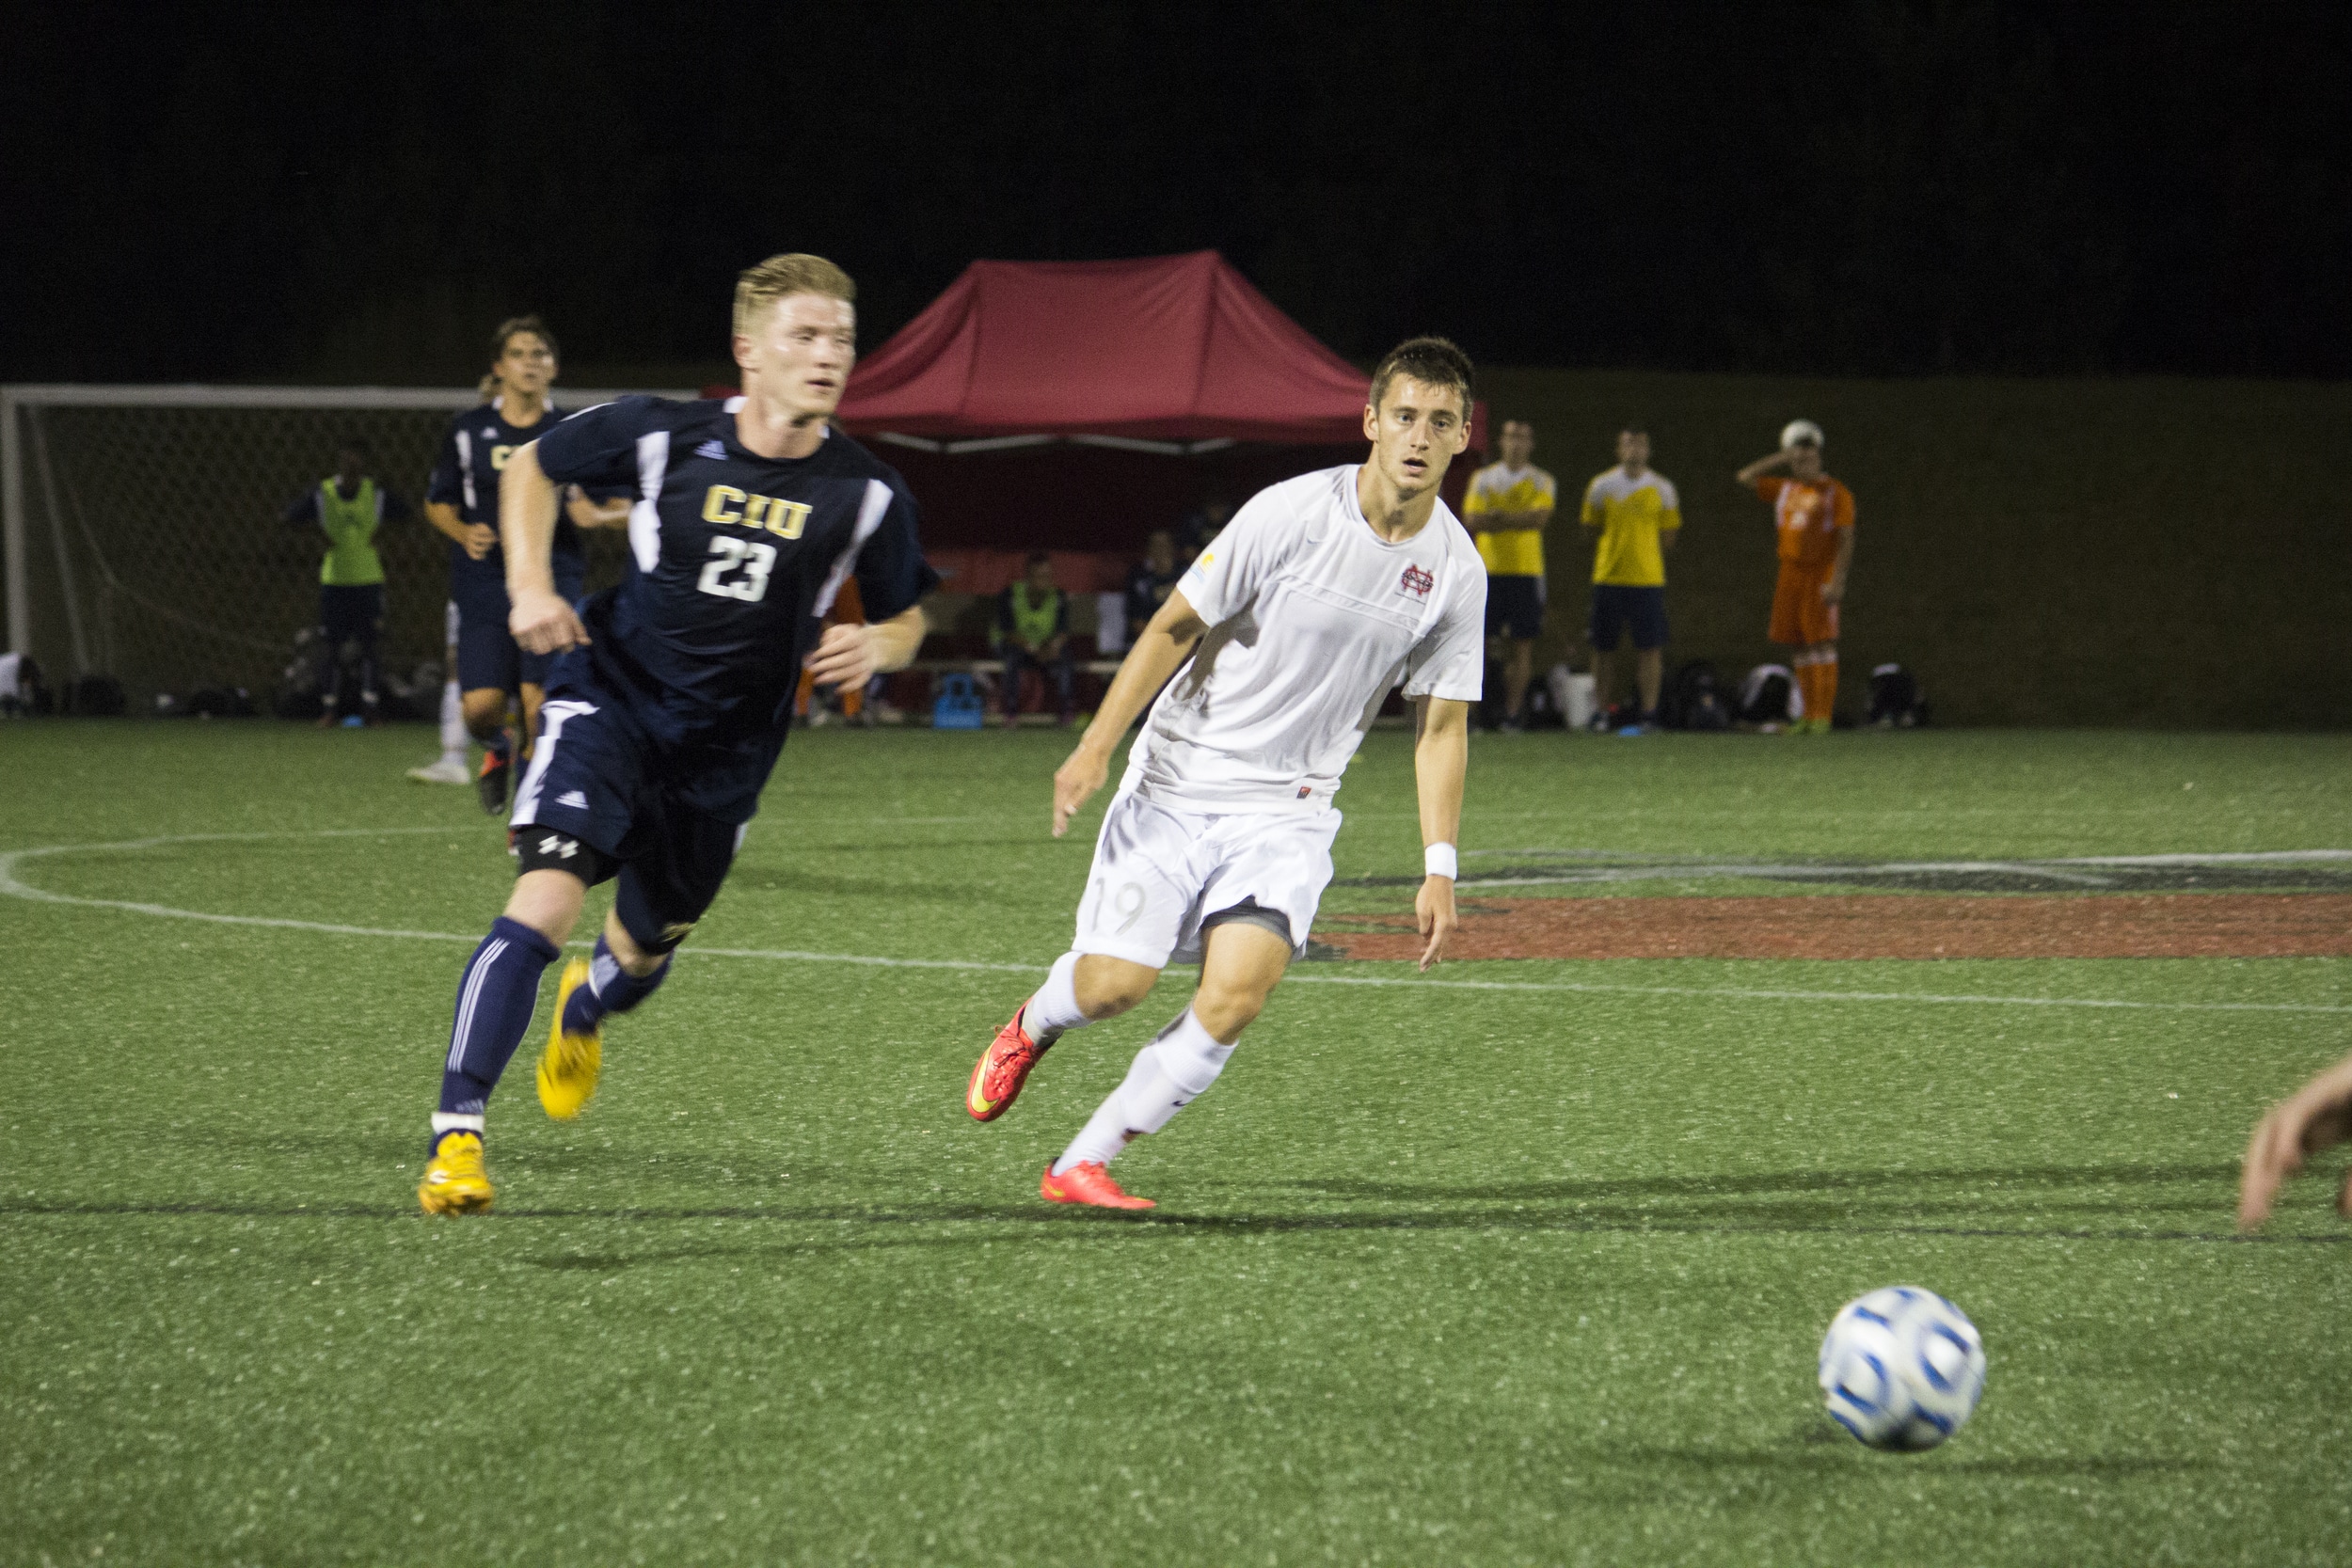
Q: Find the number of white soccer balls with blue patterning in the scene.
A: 1